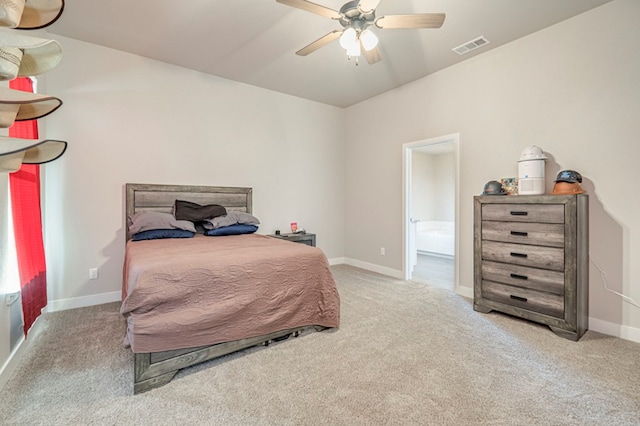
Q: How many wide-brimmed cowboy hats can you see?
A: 4